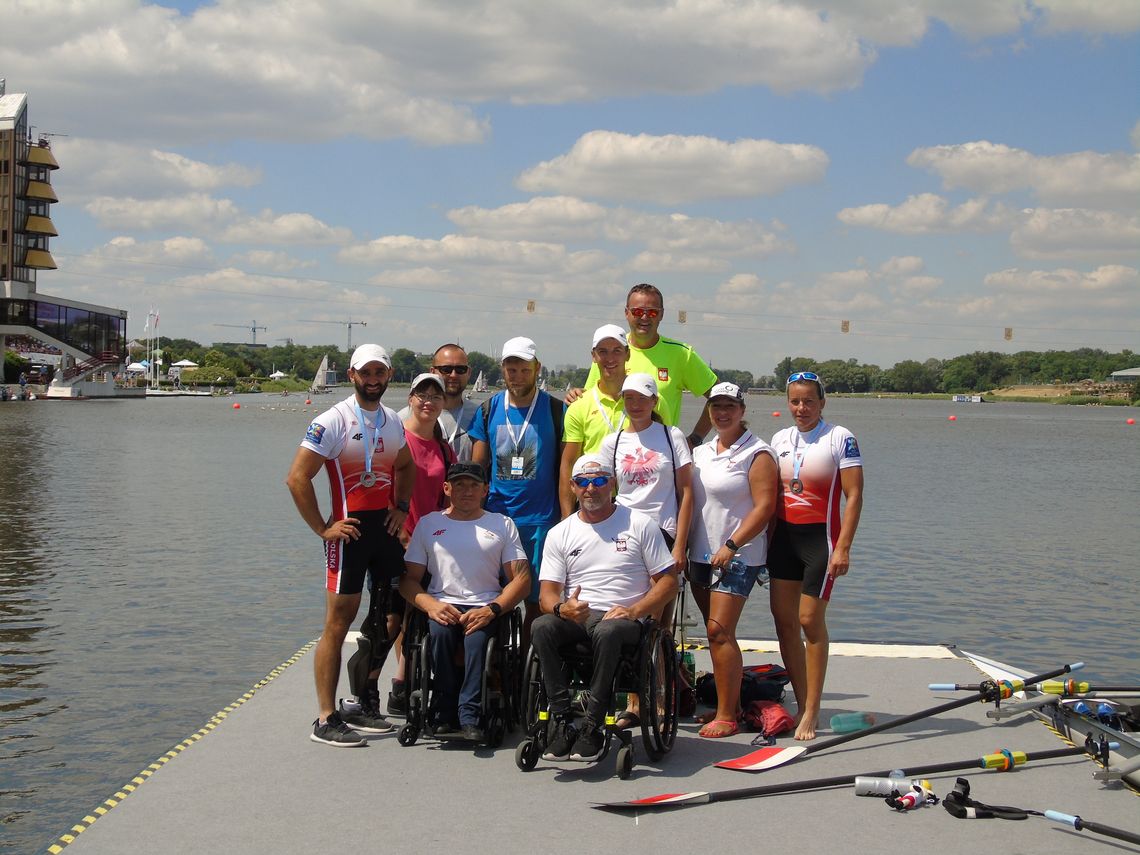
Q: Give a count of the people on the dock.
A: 11